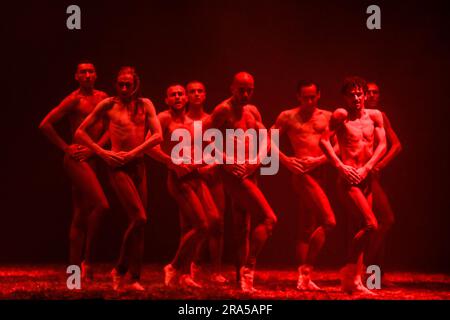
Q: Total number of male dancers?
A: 8